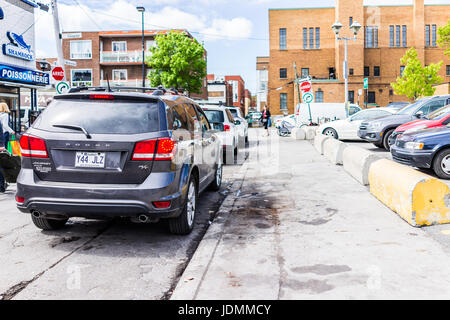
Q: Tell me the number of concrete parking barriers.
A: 6